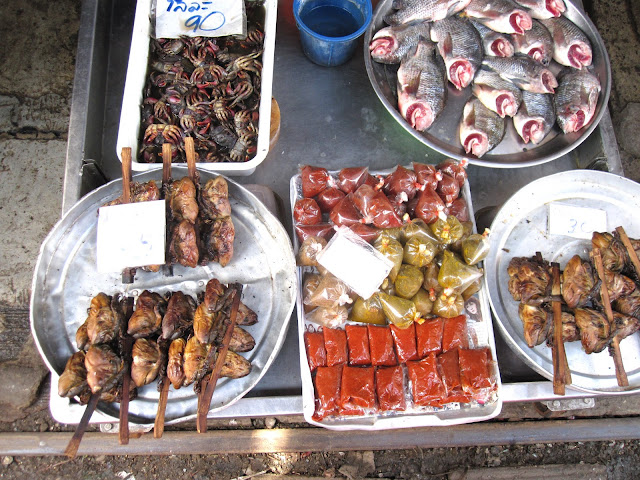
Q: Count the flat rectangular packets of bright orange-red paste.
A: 13